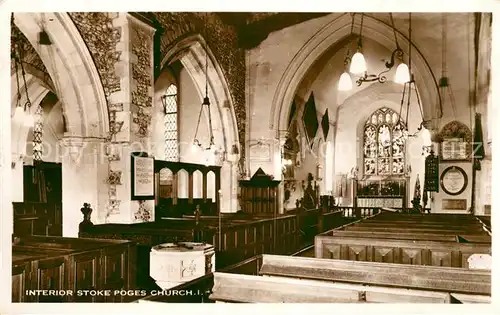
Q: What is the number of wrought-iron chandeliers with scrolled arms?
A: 4